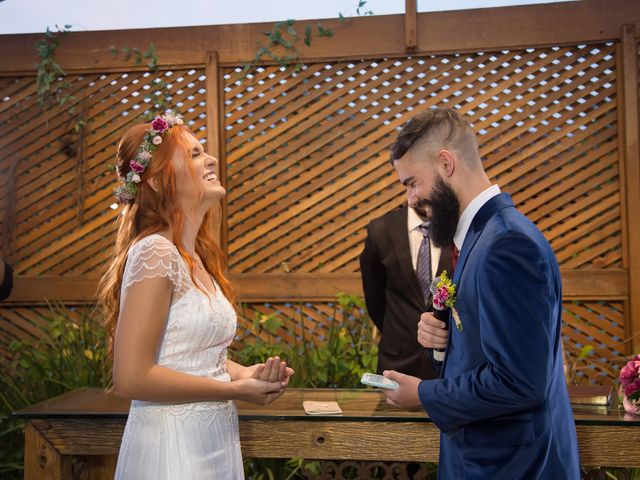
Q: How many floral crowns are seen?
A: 1